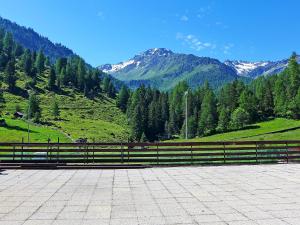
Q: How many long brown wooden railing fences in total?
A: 1